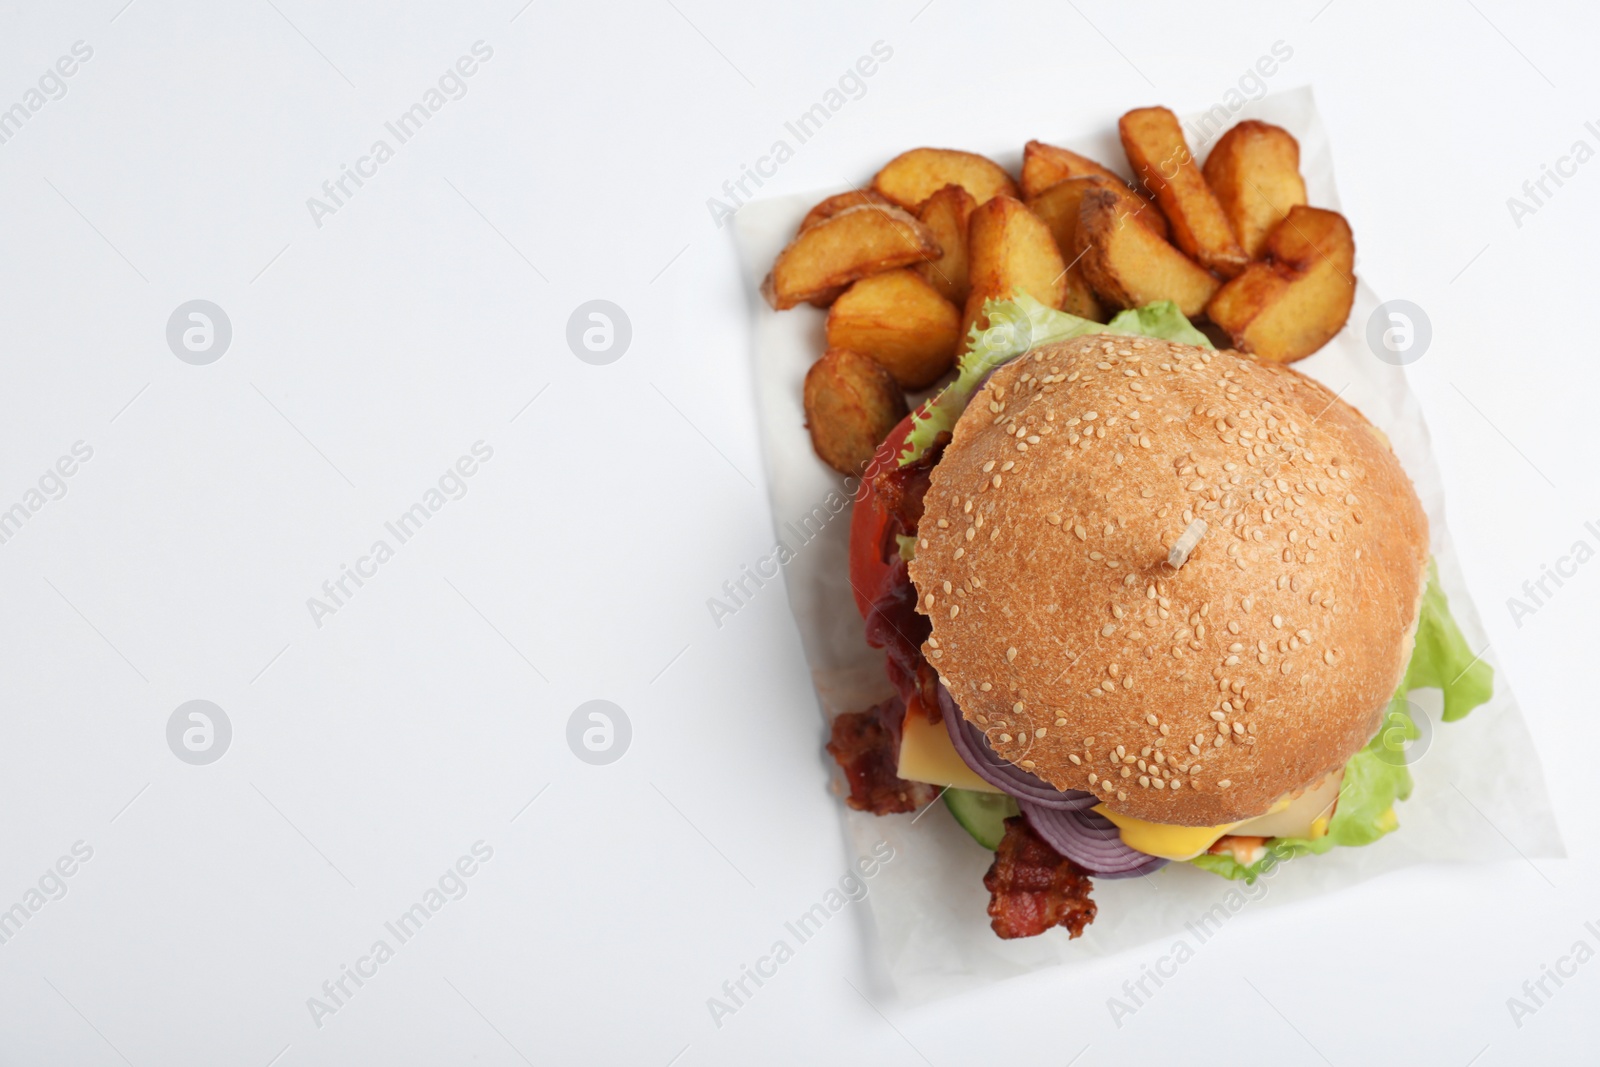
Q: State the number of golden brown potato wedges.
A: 13